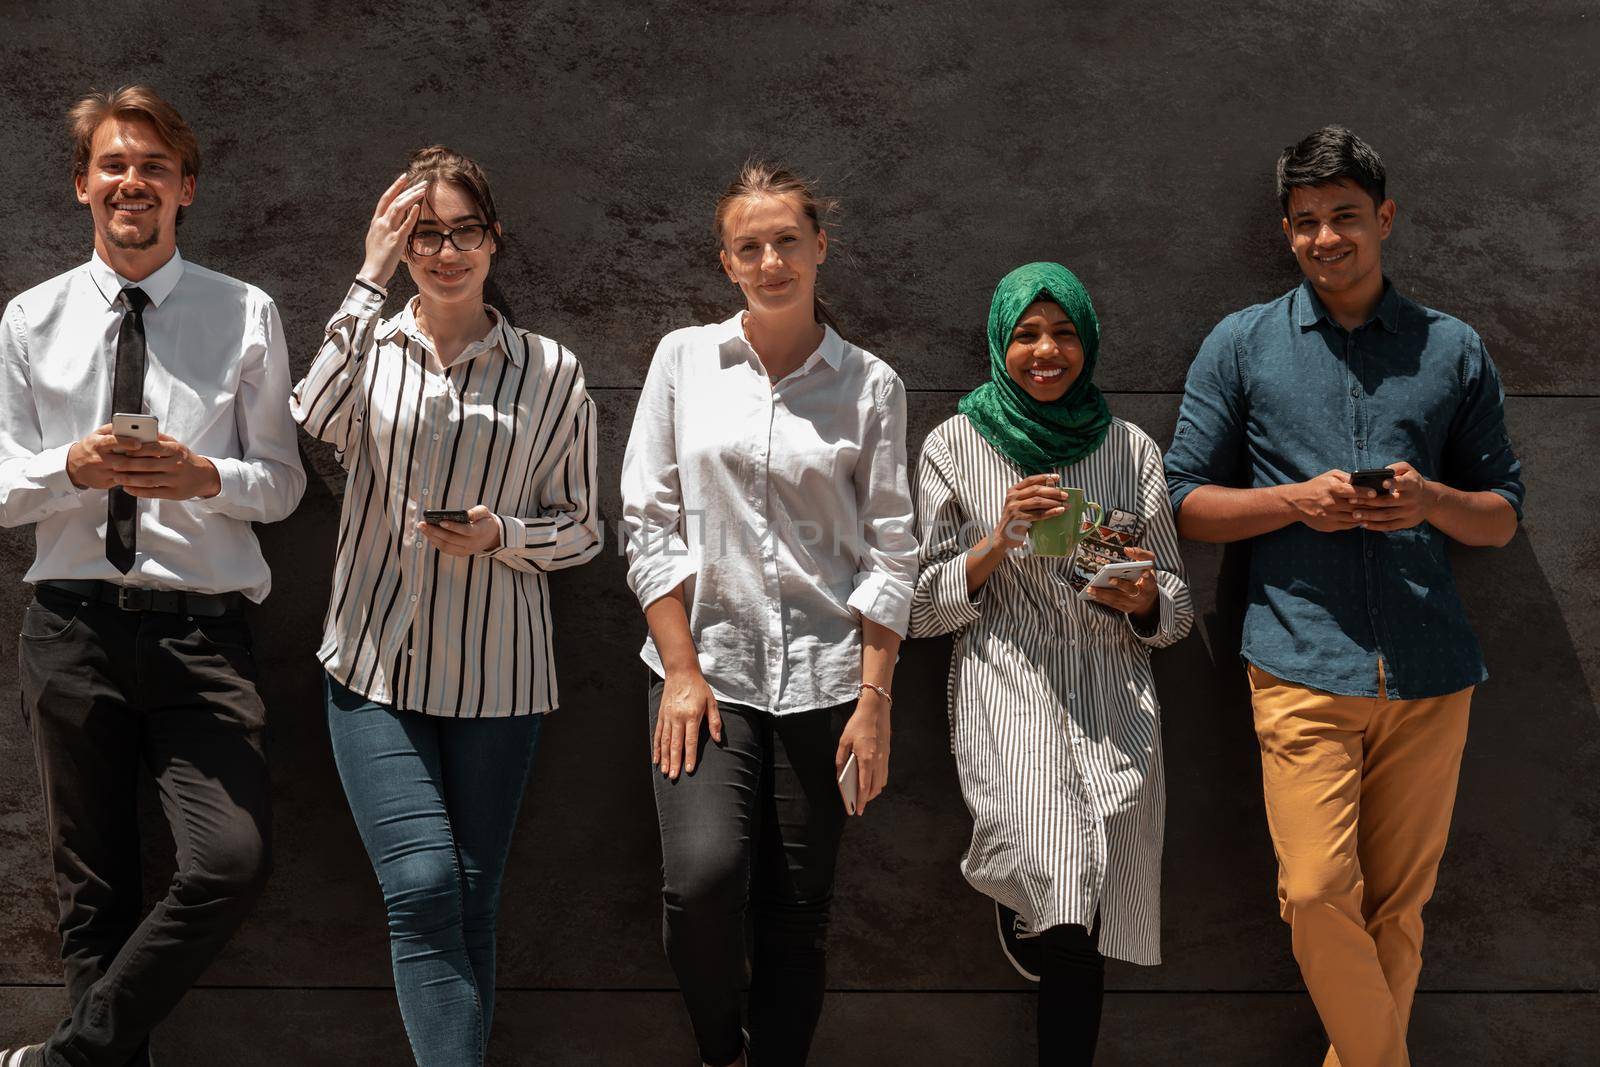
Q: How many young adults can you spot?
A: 5